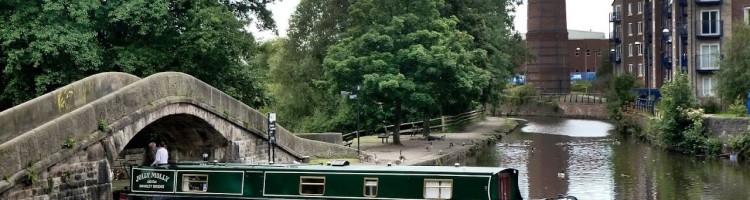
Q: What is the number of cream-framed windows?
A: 4